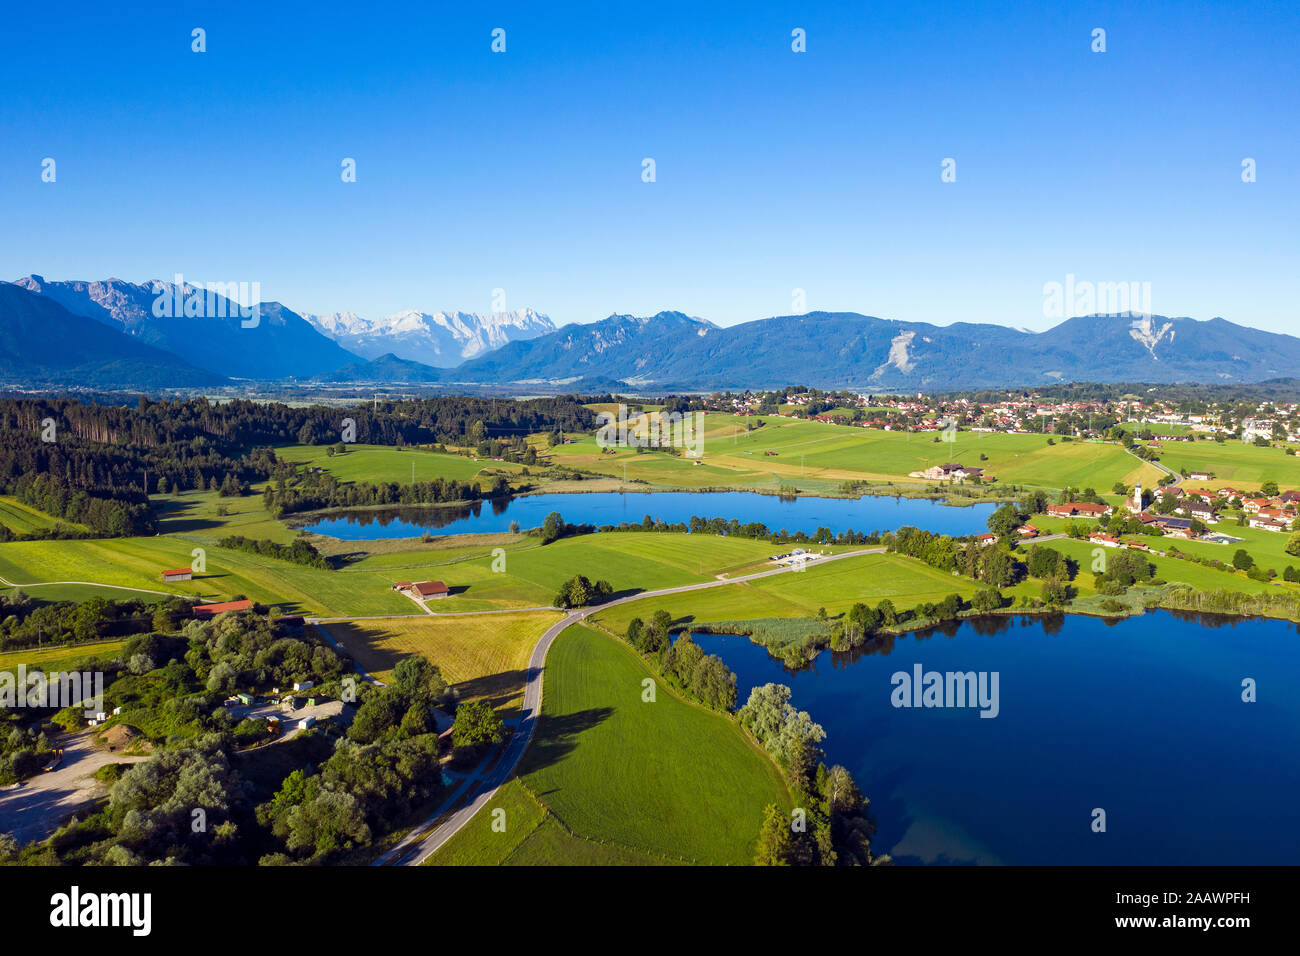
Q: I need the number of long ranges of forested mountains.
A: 2